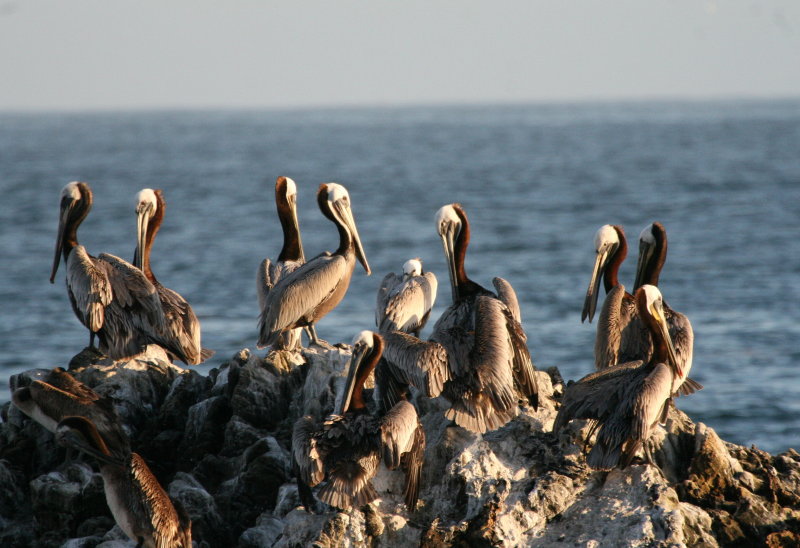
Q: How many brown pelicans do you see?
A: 12